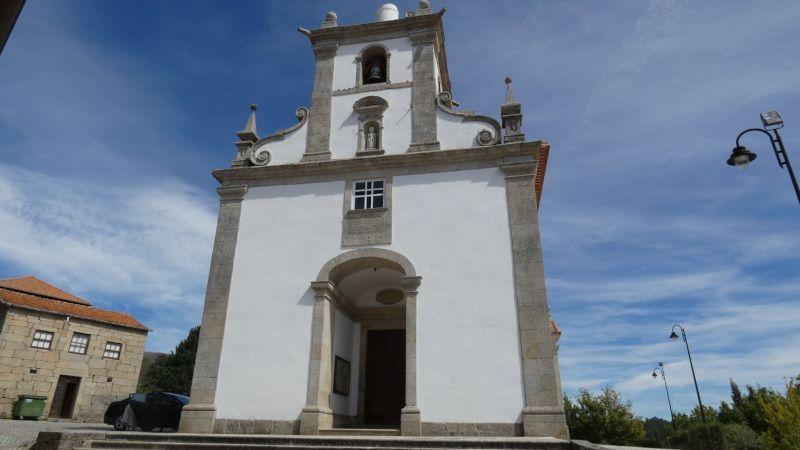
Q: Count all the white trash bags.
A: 0